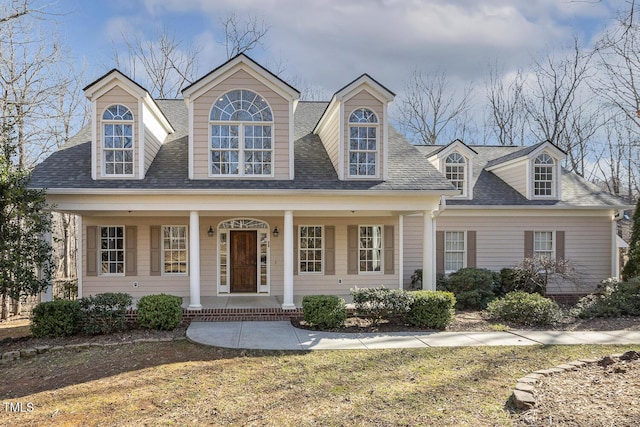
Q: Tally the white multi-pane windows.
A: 11